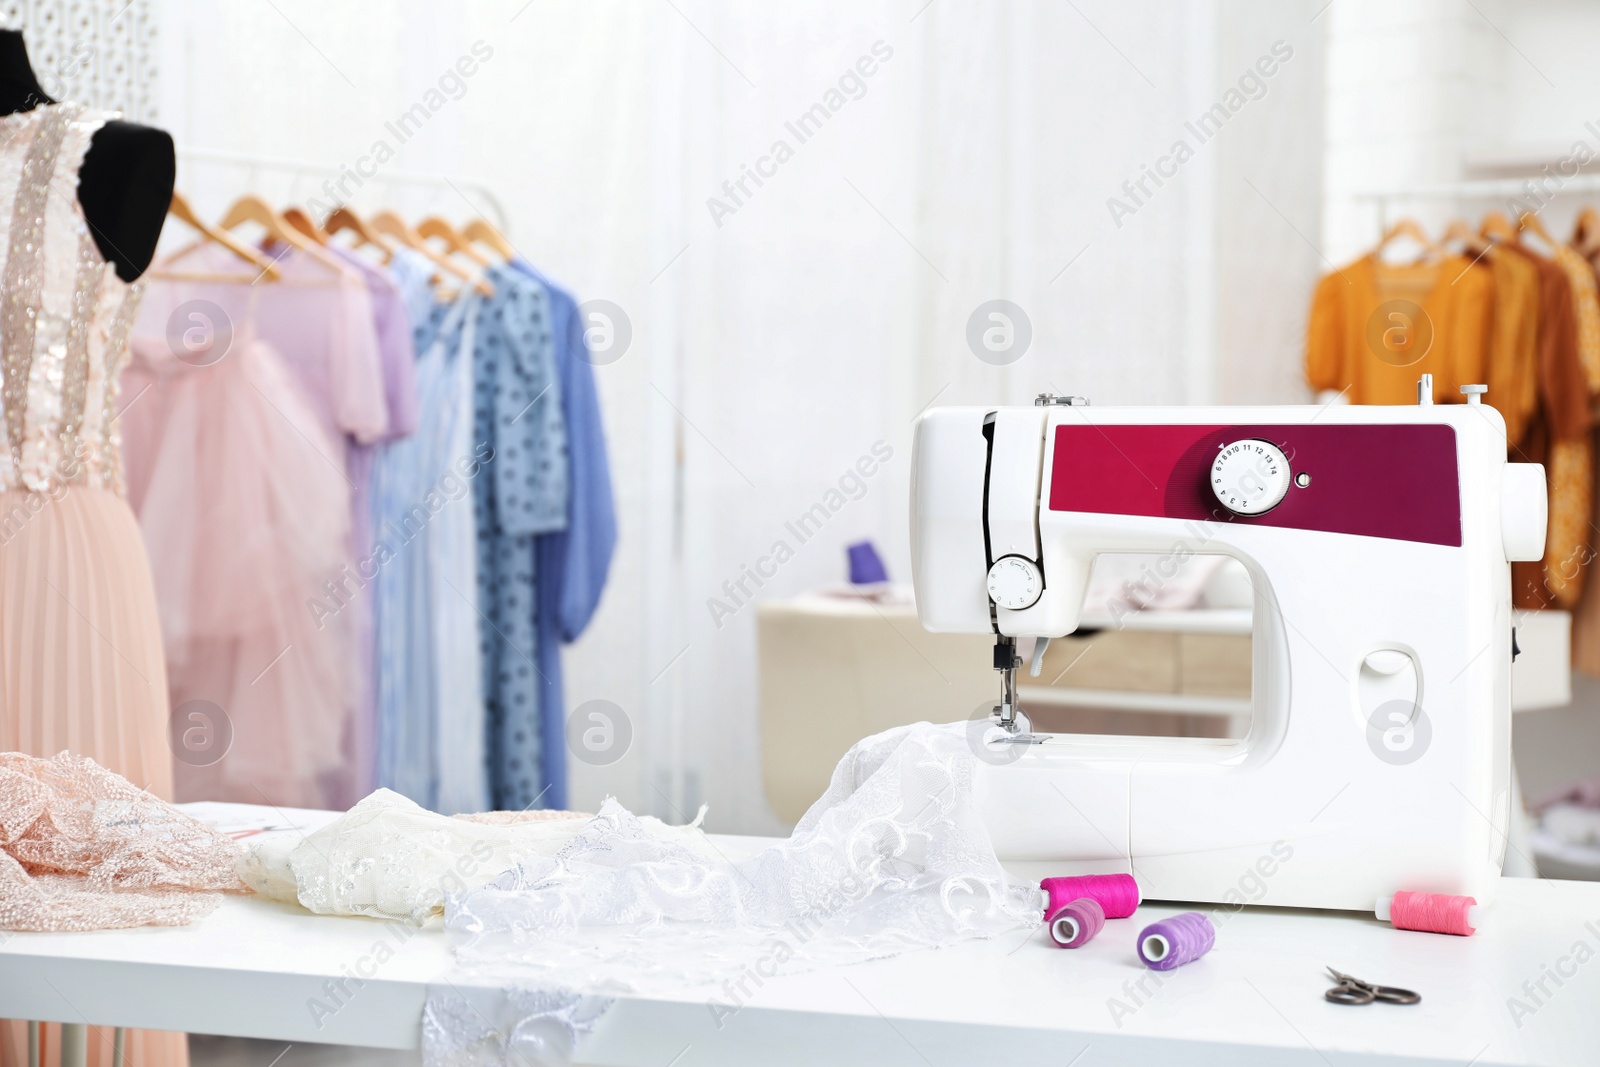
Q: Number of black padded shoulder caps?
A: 1